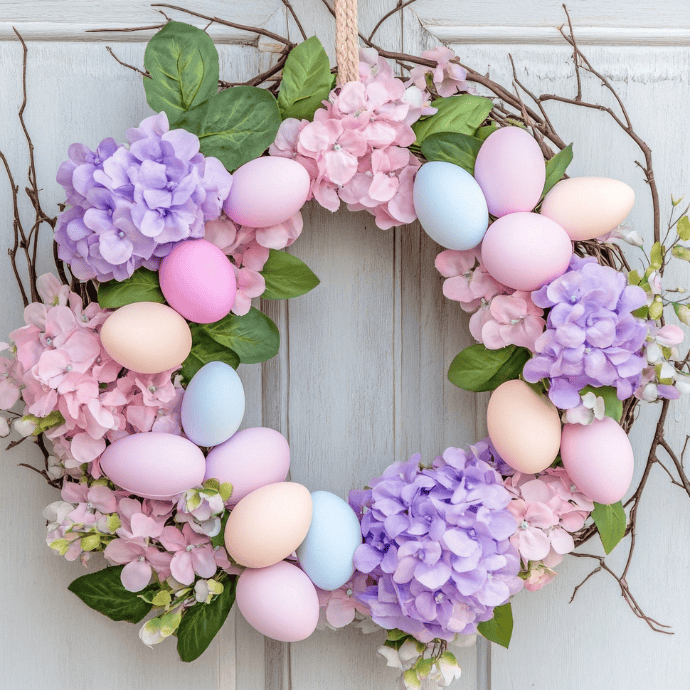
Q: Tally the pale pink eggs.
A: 7